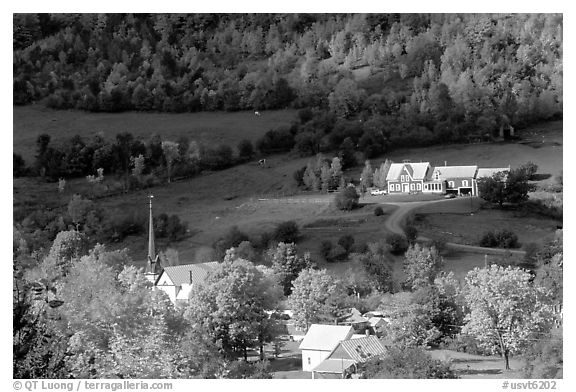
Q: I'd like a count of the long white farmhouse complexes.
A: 1